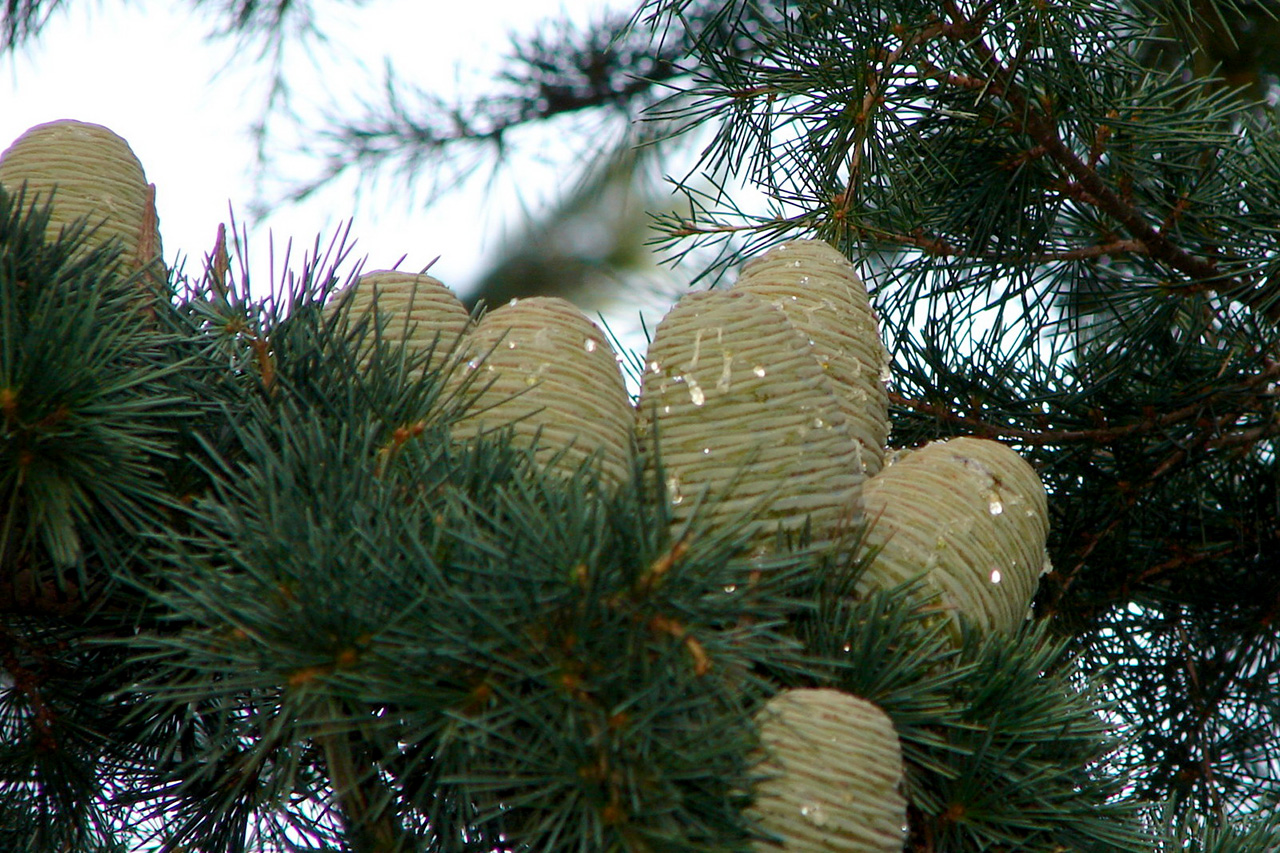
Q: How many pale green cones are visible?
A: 7